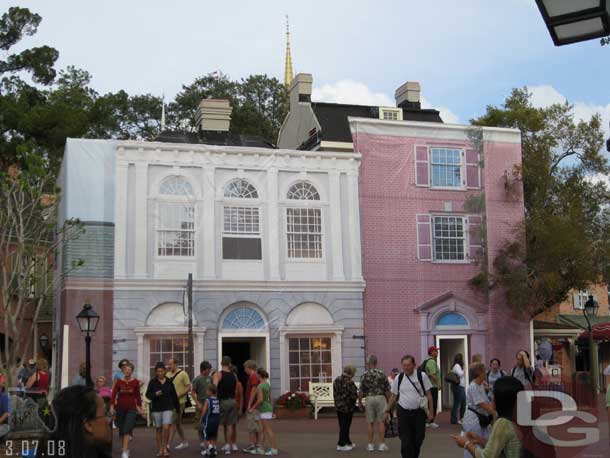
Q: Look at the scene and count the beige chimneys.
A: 3